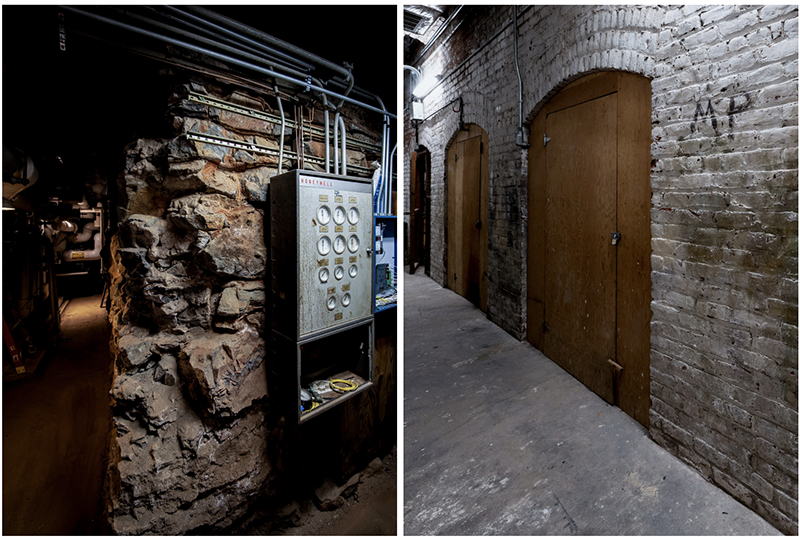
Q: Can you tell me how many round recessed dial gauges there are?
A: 11